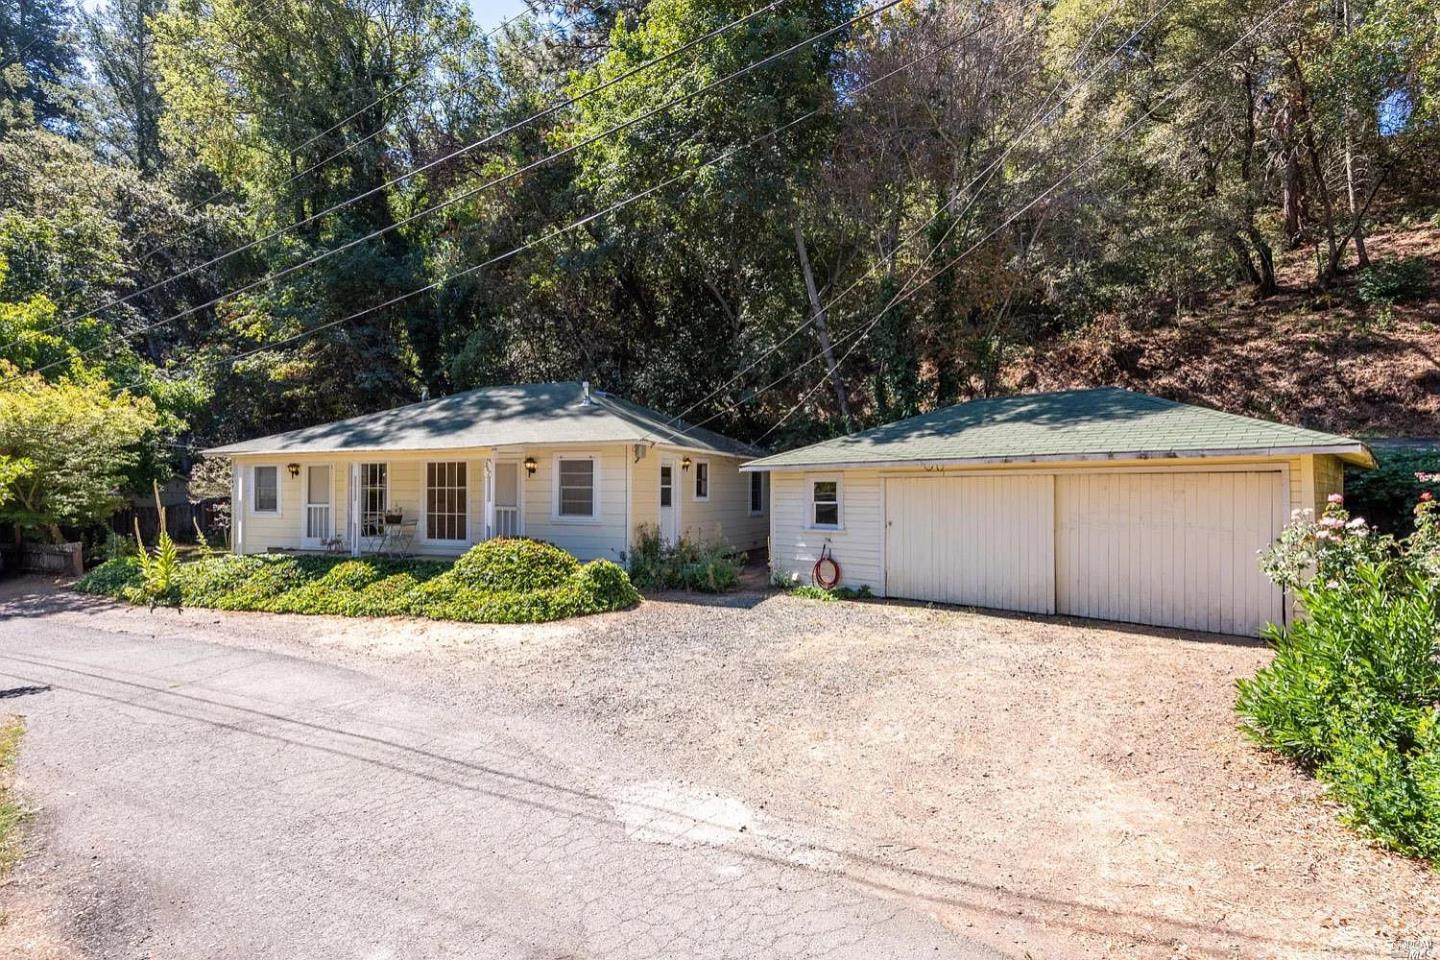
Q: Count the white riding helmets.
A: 0